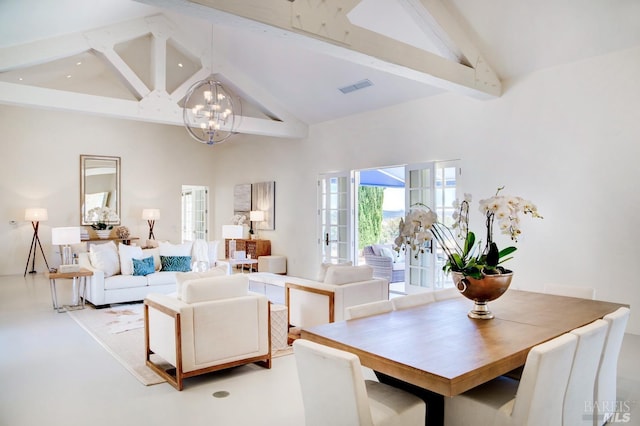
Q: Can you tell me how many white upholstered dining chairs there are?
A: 8